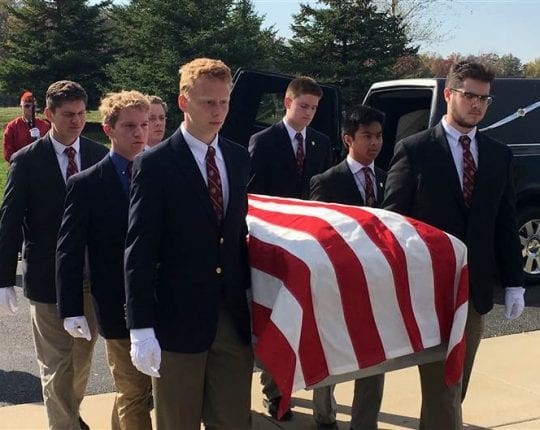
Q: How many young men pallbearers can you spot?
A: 7